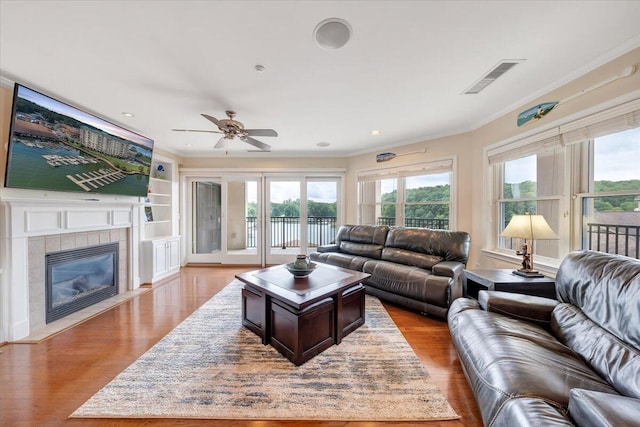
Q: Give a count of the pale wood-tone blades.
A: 5